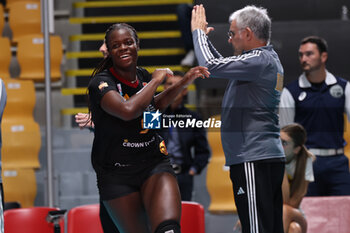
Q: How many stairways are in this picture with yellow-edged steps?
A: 1